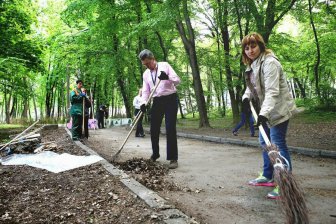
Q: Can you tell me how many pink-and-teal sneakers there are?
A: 2